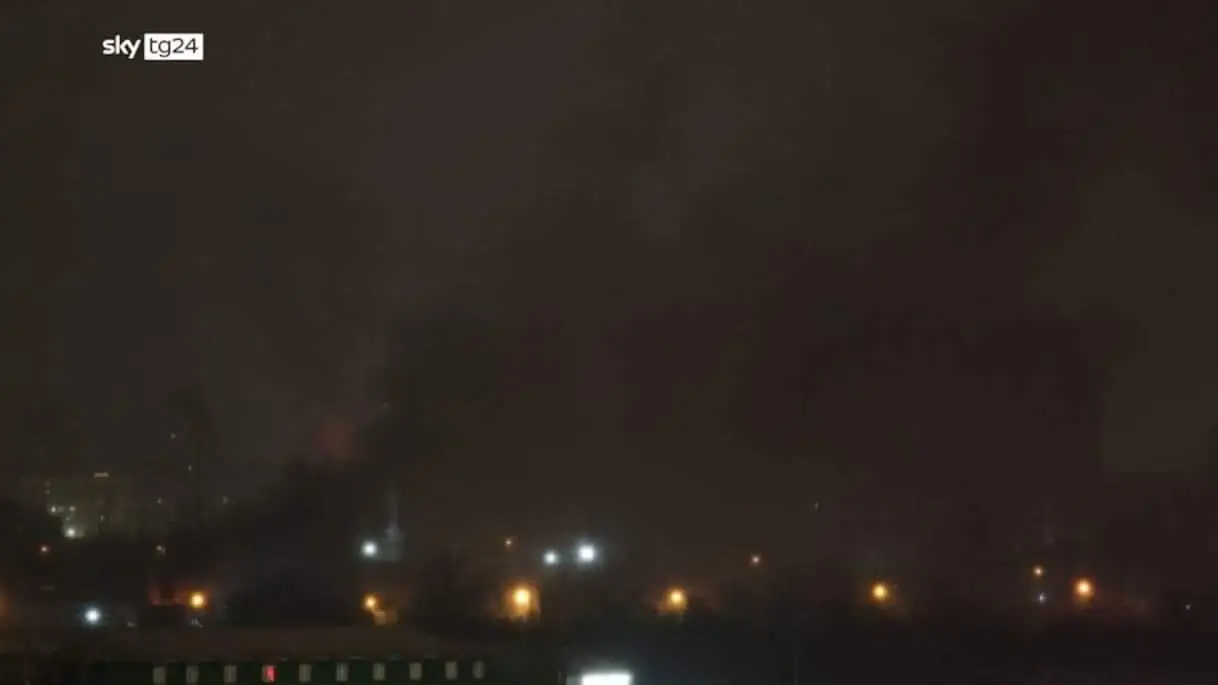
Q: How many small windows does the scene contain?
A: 10